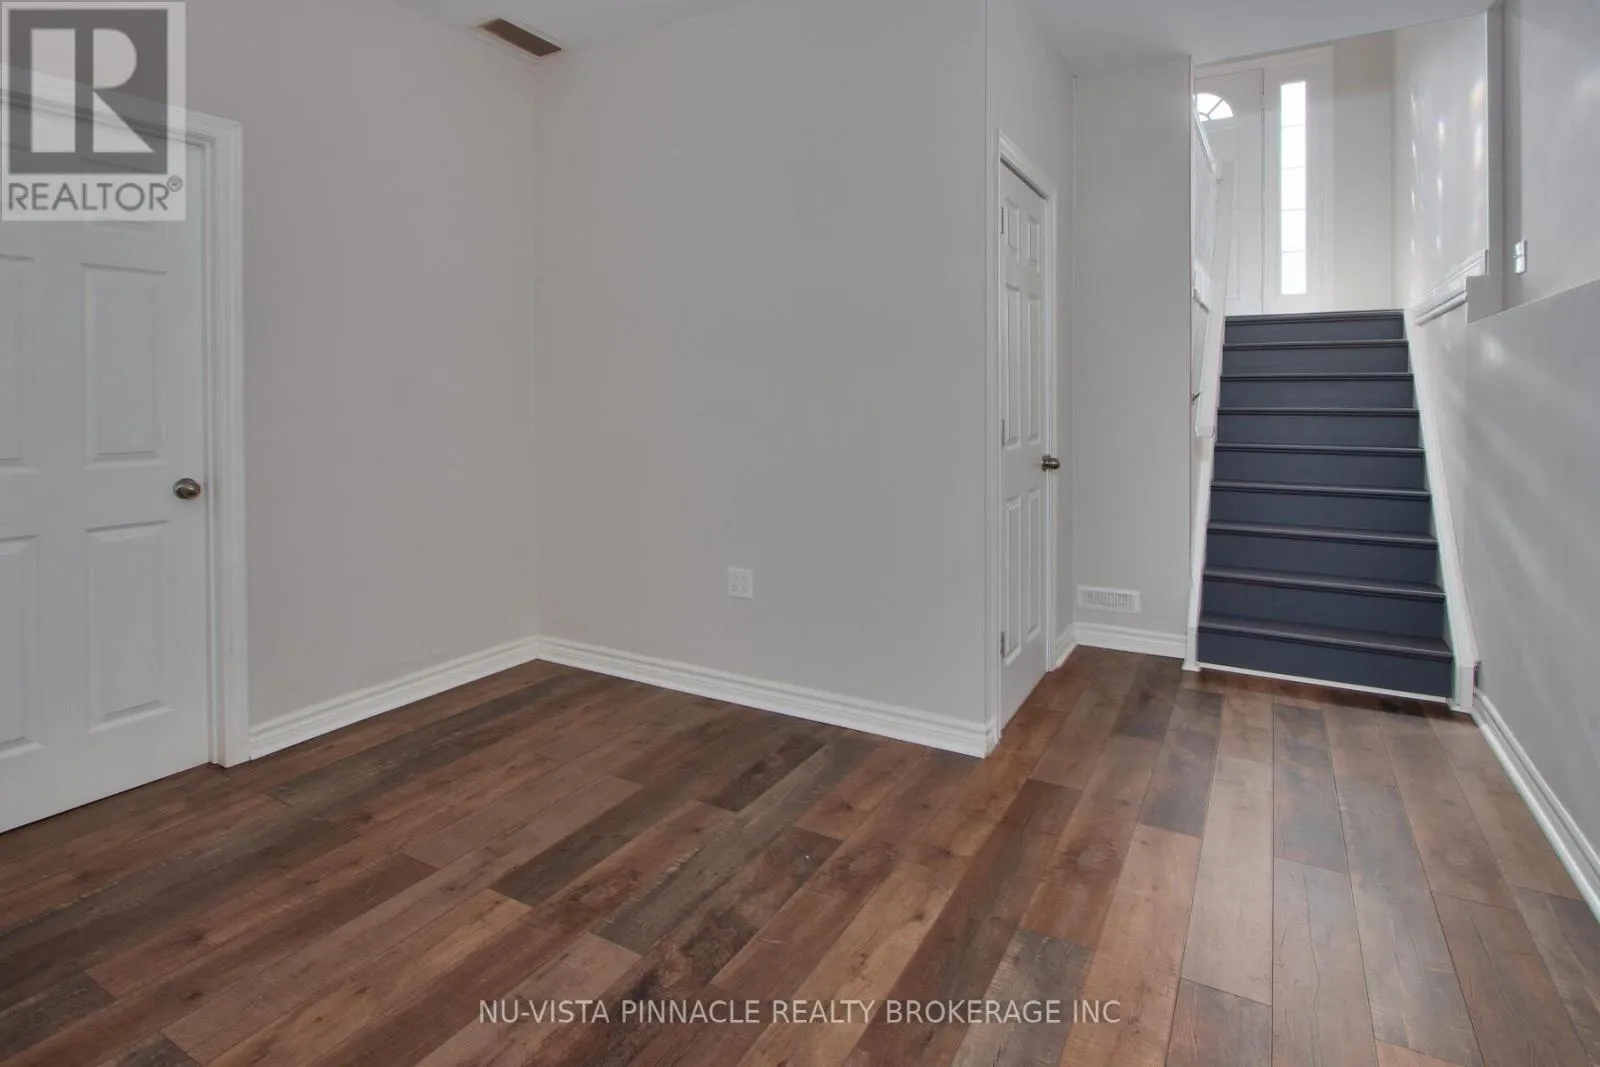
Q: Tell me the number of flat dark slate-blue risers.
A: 9